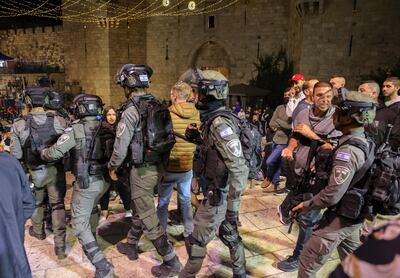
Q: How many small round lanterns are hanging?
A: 2